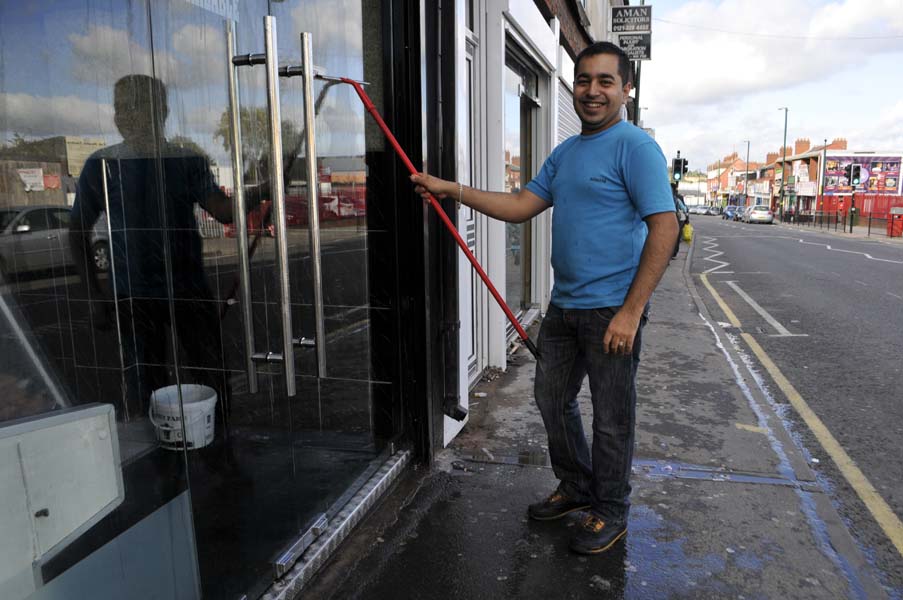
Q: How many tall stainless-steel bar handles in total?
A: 3